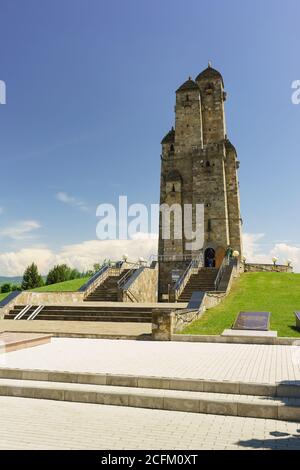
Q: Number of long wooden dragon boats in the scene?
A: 0